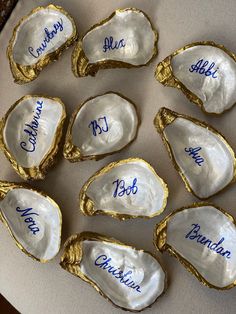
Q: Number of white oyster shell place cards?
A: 10